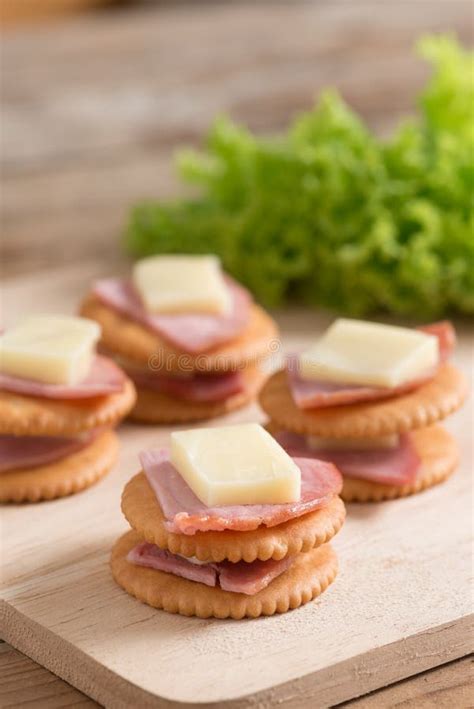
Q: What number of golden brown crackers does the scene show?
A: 8